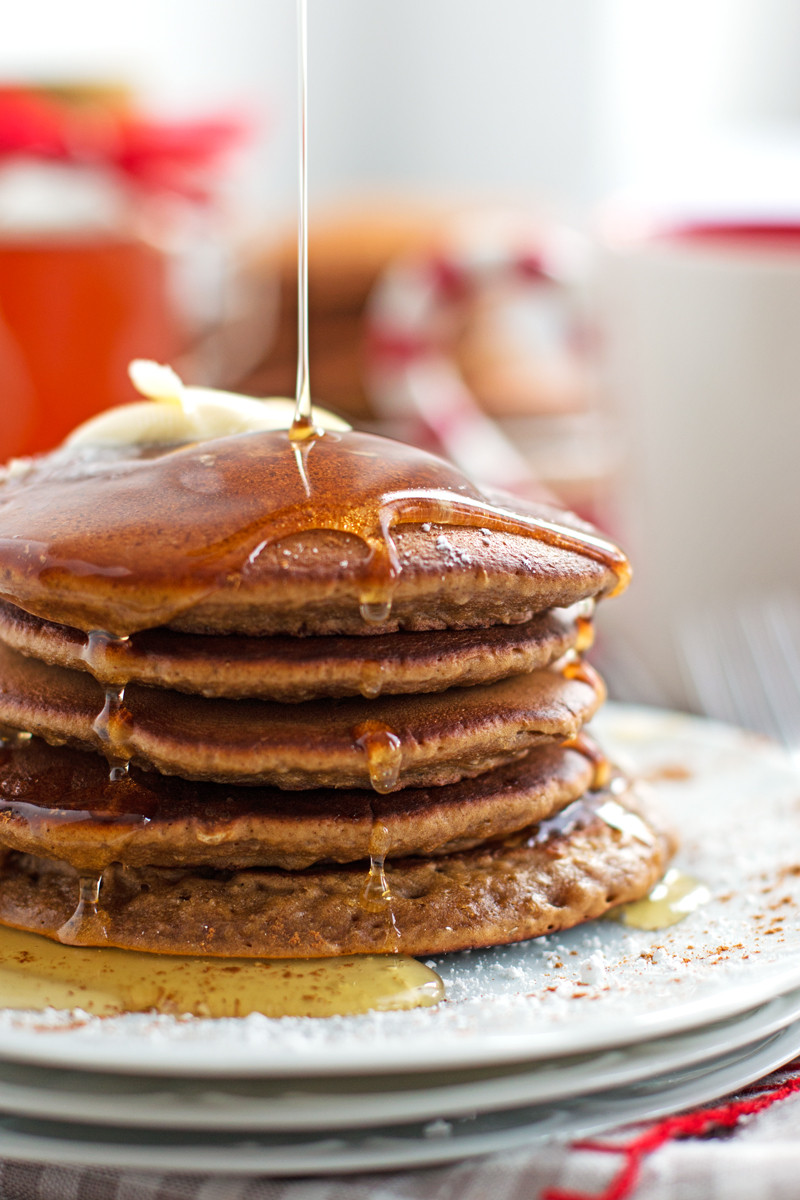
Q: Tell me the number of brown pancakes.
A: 5